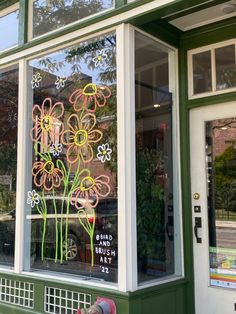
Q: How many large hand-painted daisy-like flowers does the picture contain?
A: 5